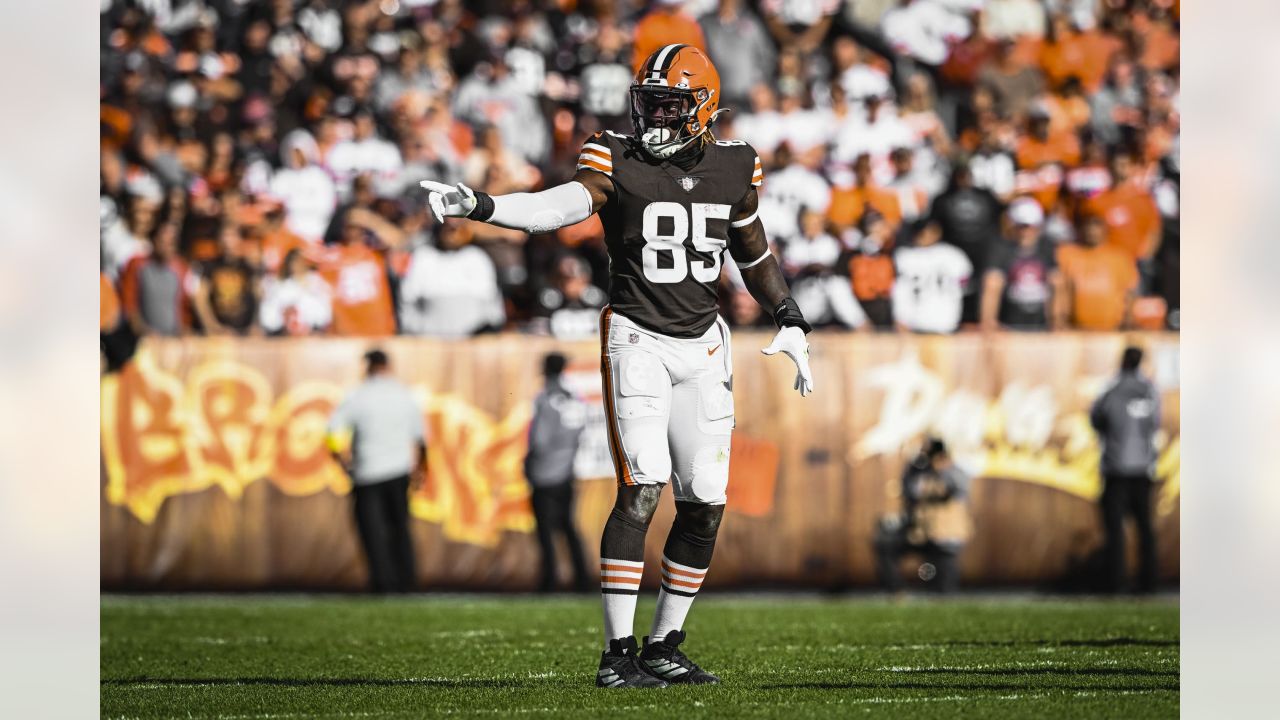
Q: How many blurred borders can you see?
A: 2